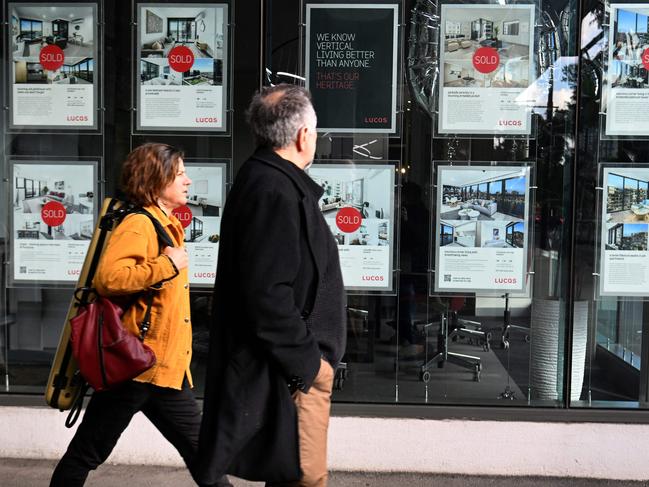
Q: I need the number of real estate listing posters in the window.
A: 9